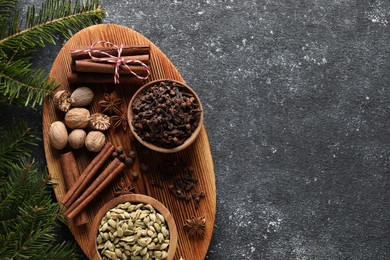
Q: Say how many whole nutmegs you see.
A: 5